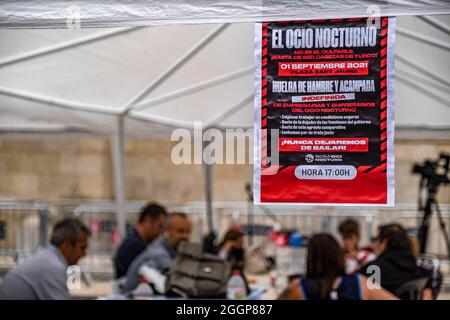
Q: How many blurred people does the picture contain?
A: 7